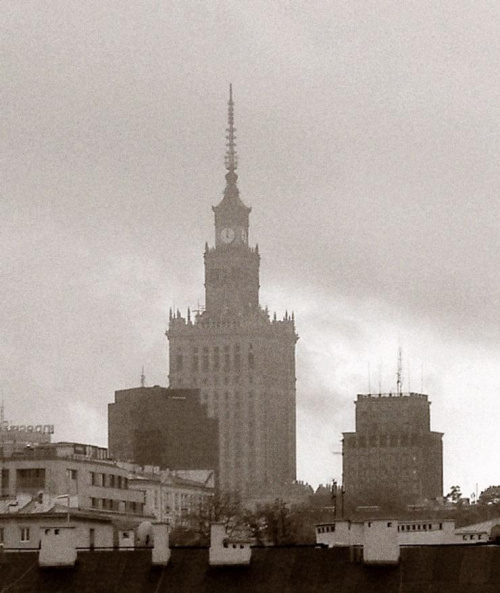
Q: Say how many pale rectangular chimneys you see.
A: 4